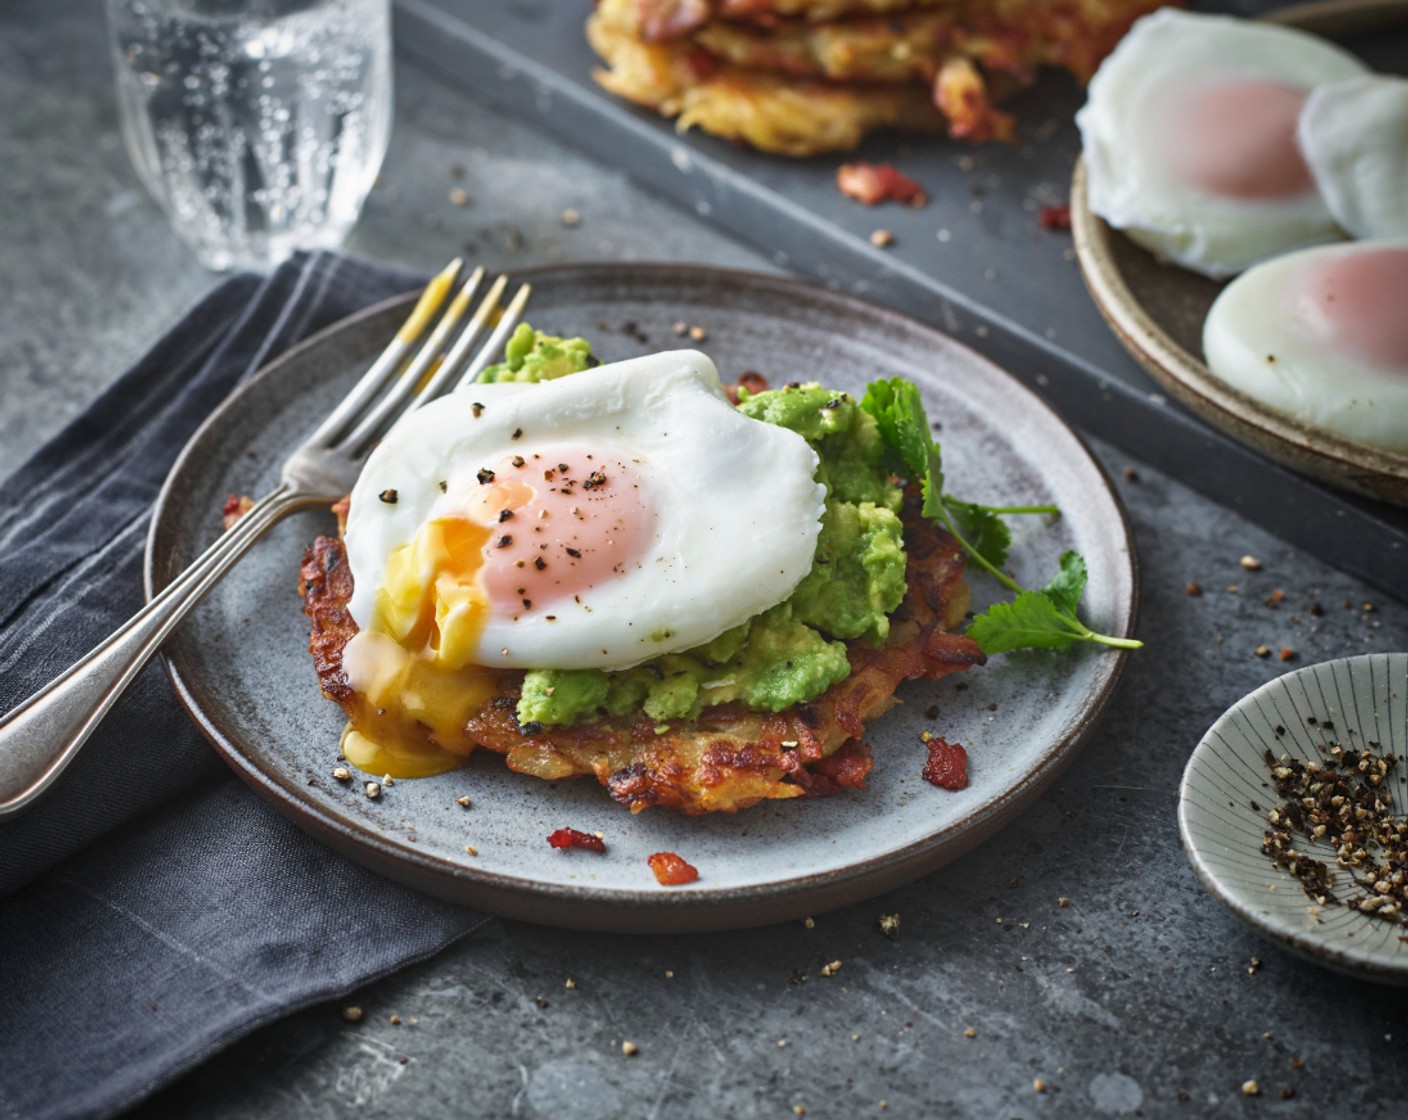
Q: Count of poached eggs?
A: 4